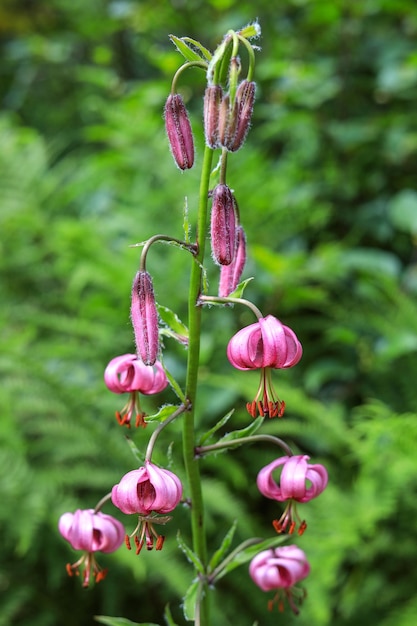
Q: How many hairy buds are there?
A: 7